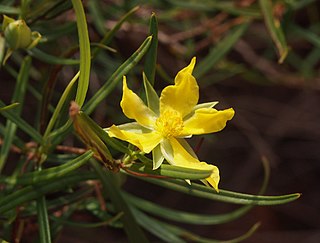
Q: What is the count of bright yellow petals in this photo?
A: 5